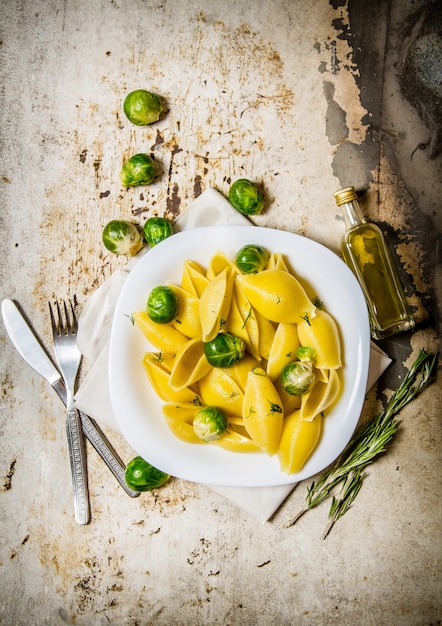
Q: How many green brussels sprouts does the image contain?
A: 11